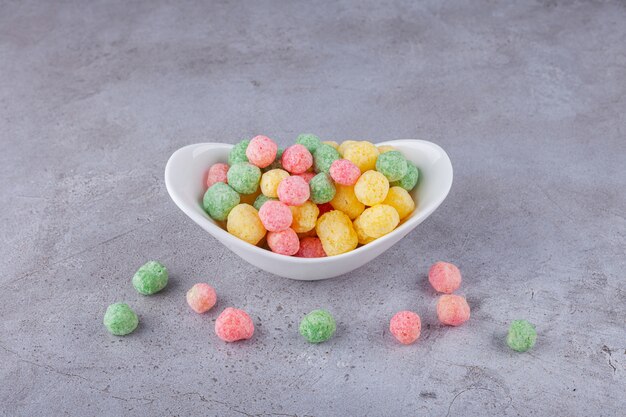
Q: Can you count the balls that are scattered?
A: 9